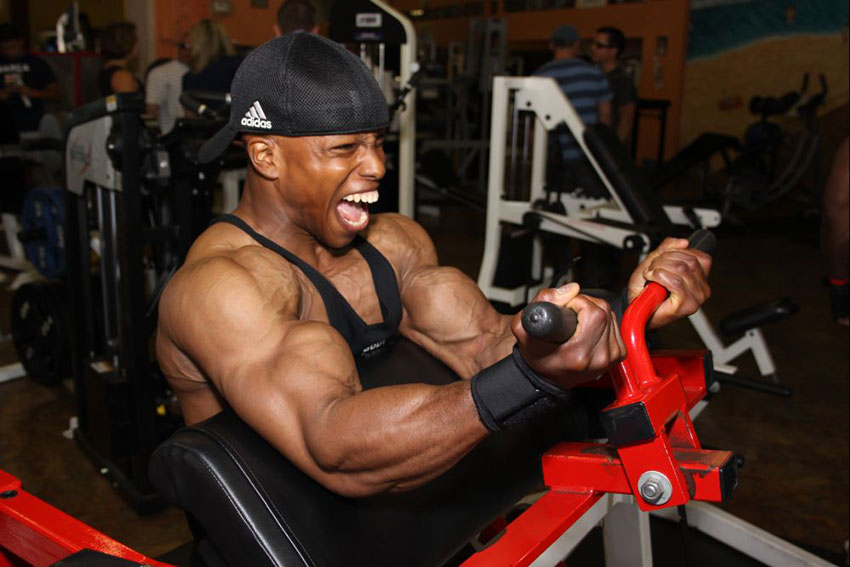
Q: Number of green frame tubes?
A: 0